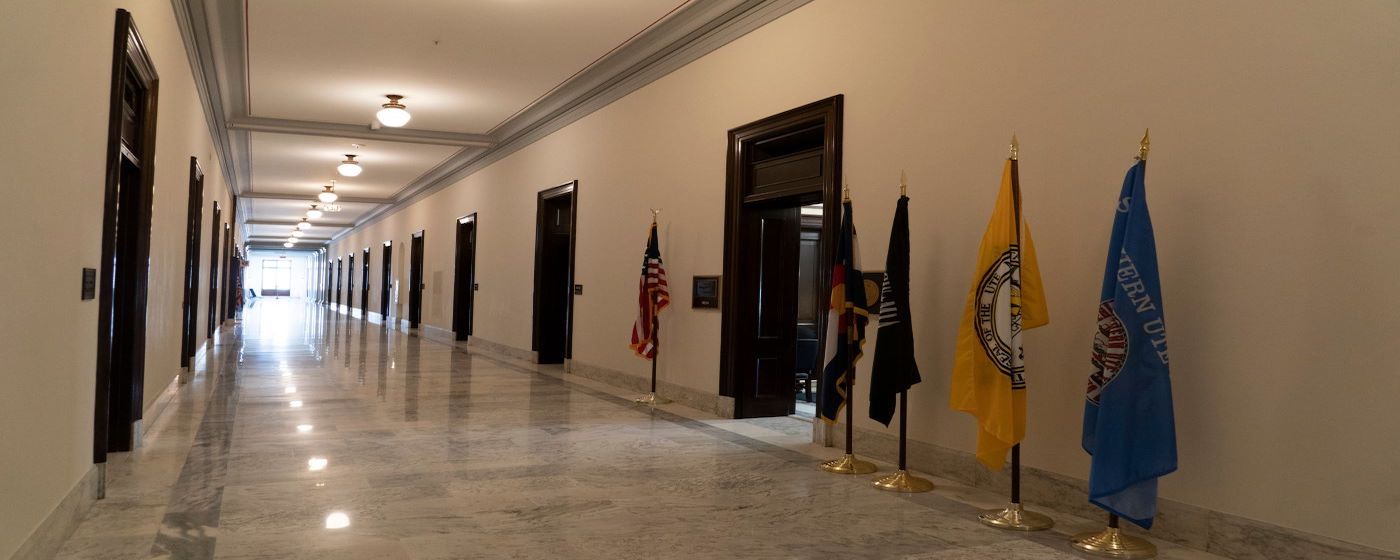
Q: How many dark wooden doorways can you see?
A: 13